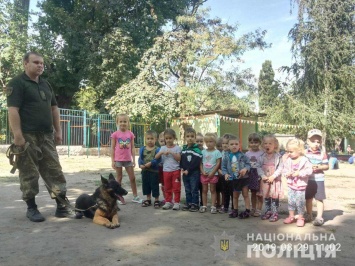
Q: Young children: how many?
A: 14